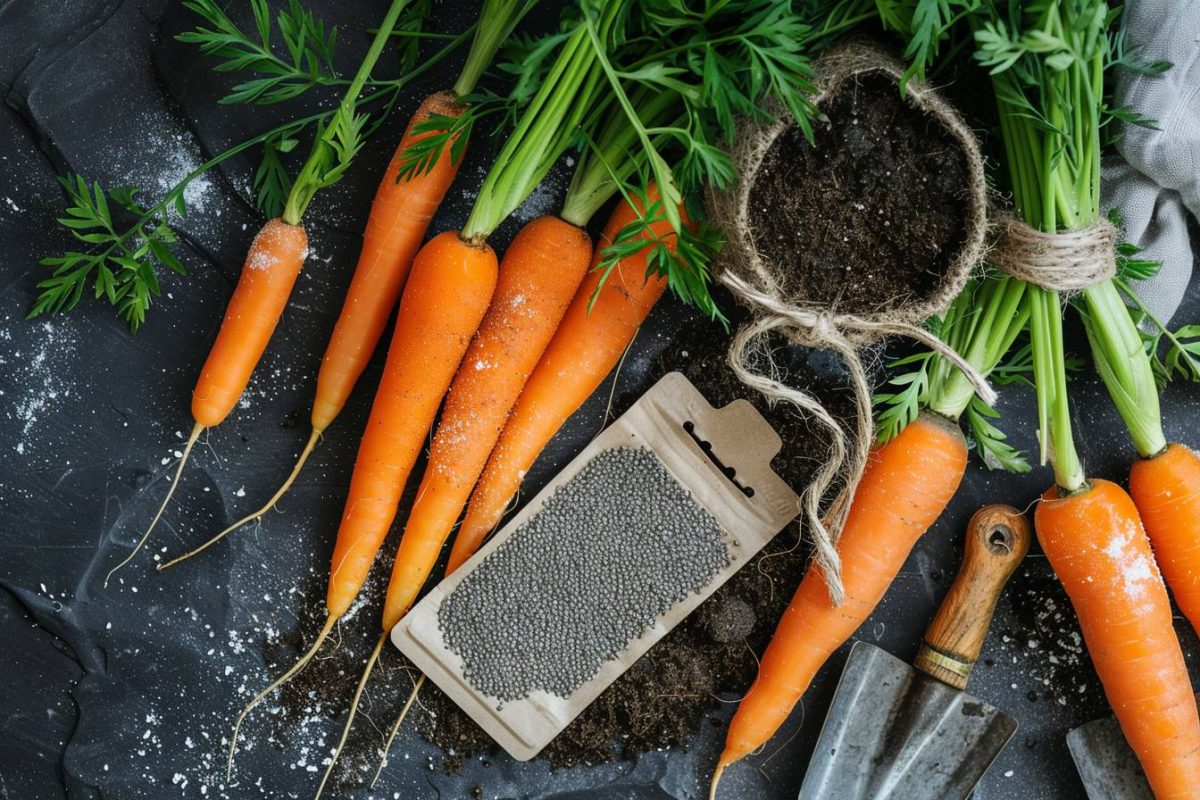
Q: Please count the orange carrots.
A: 8